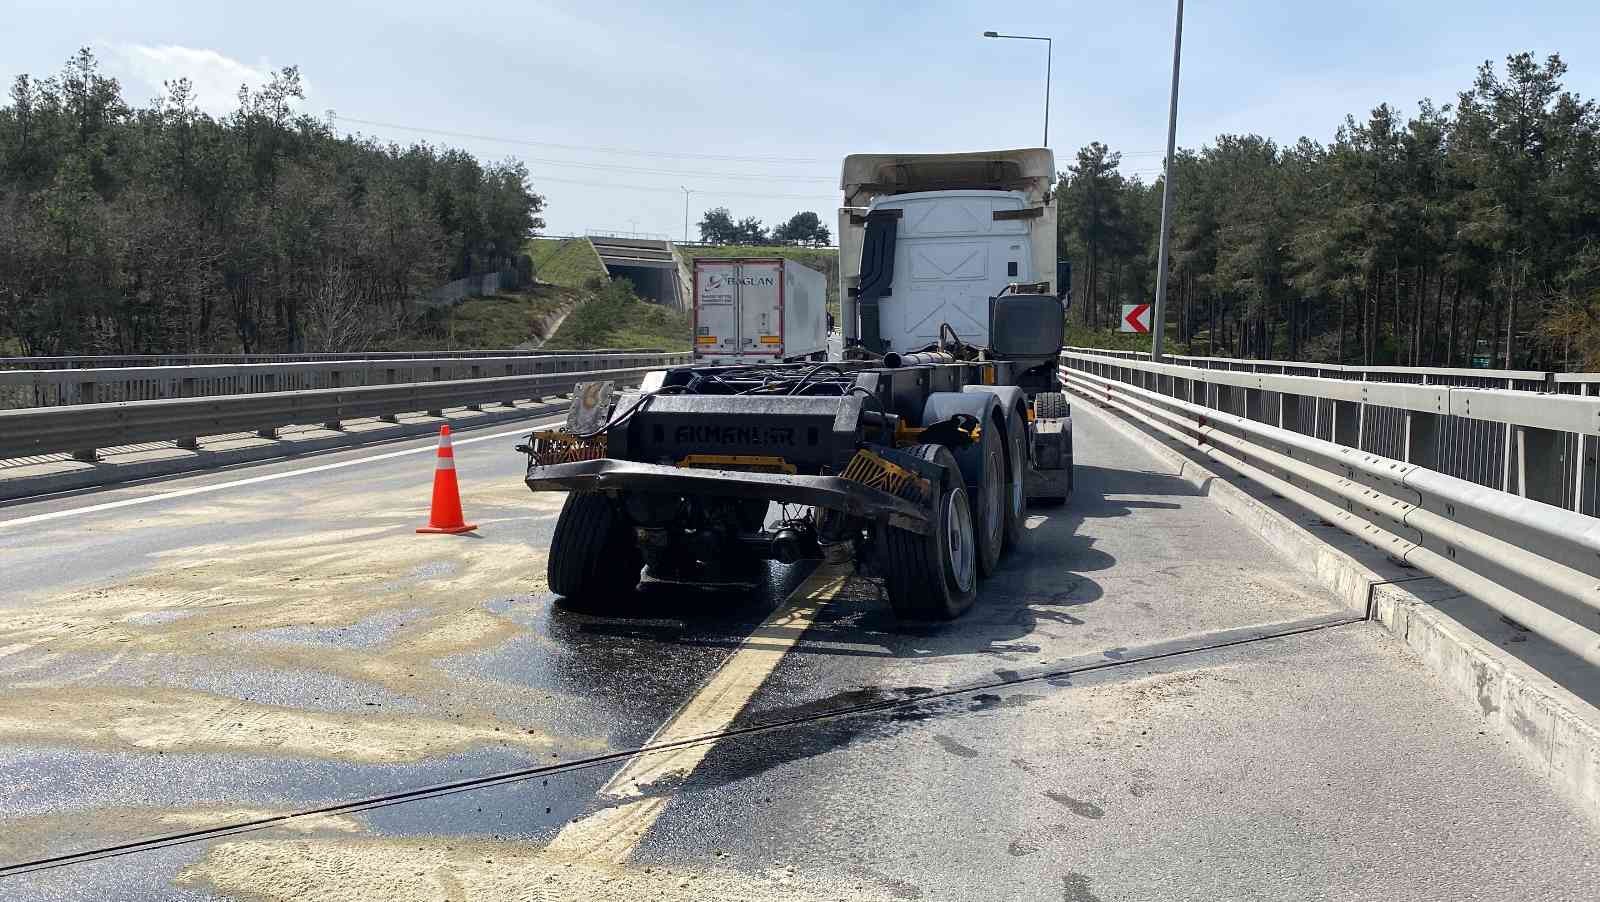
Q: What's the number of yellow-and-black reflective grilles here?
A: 2